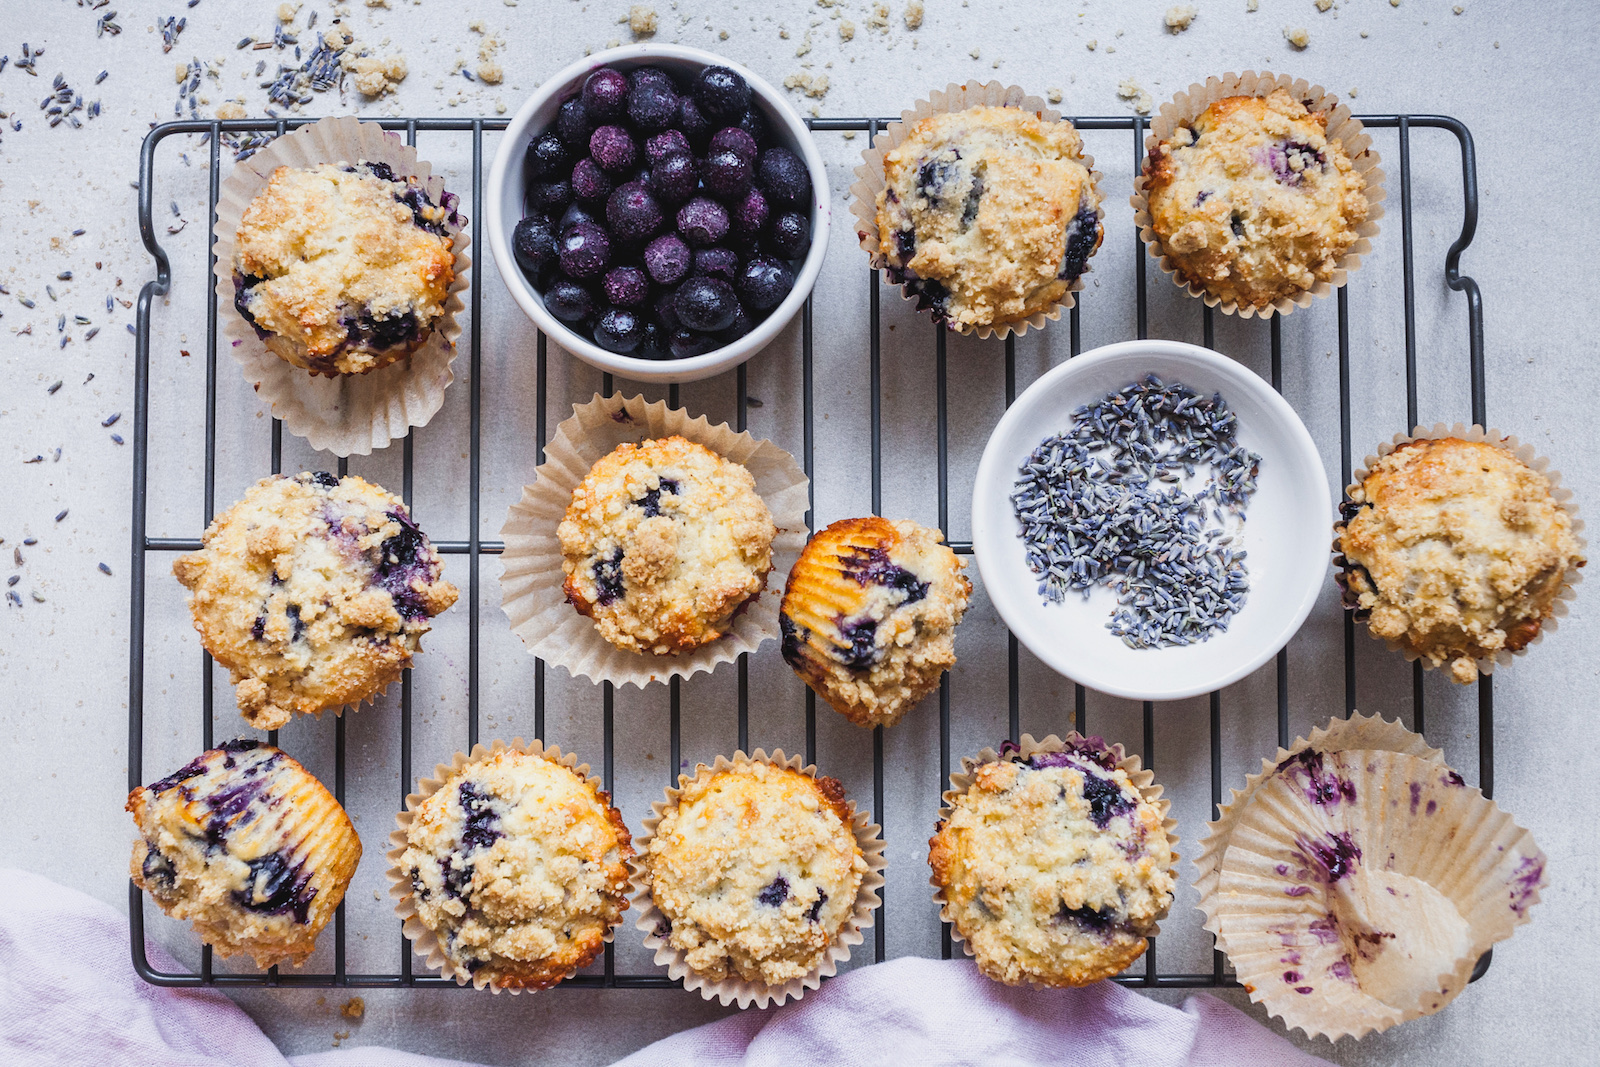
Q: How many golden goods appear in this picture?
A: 11